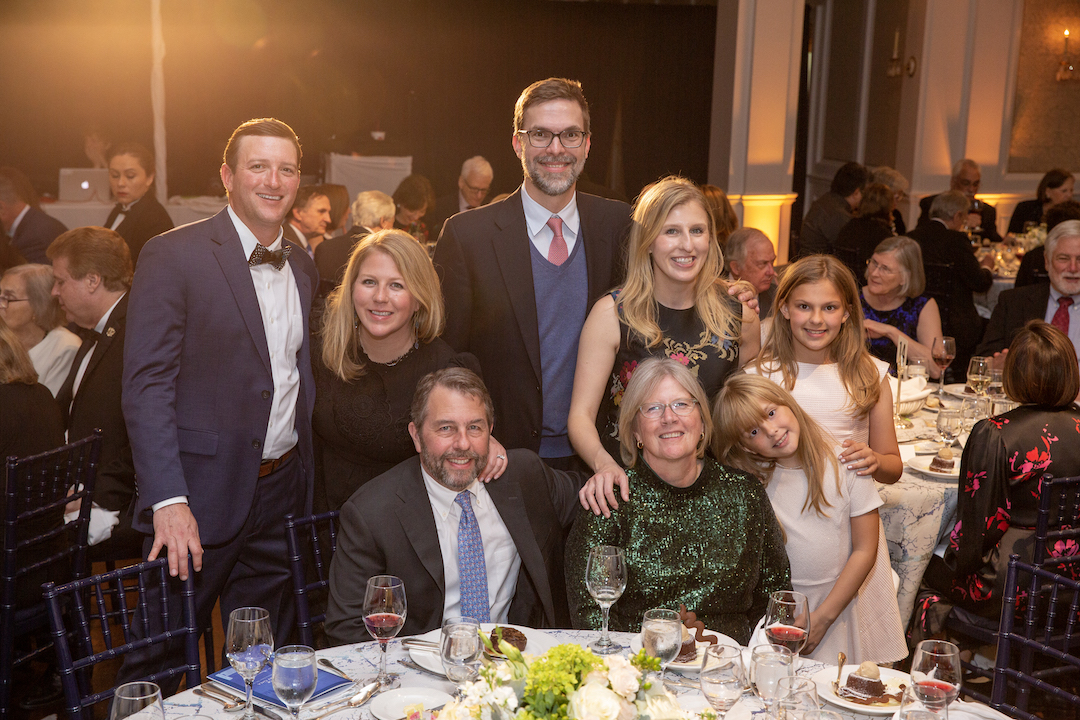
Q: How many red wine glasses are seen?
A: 4